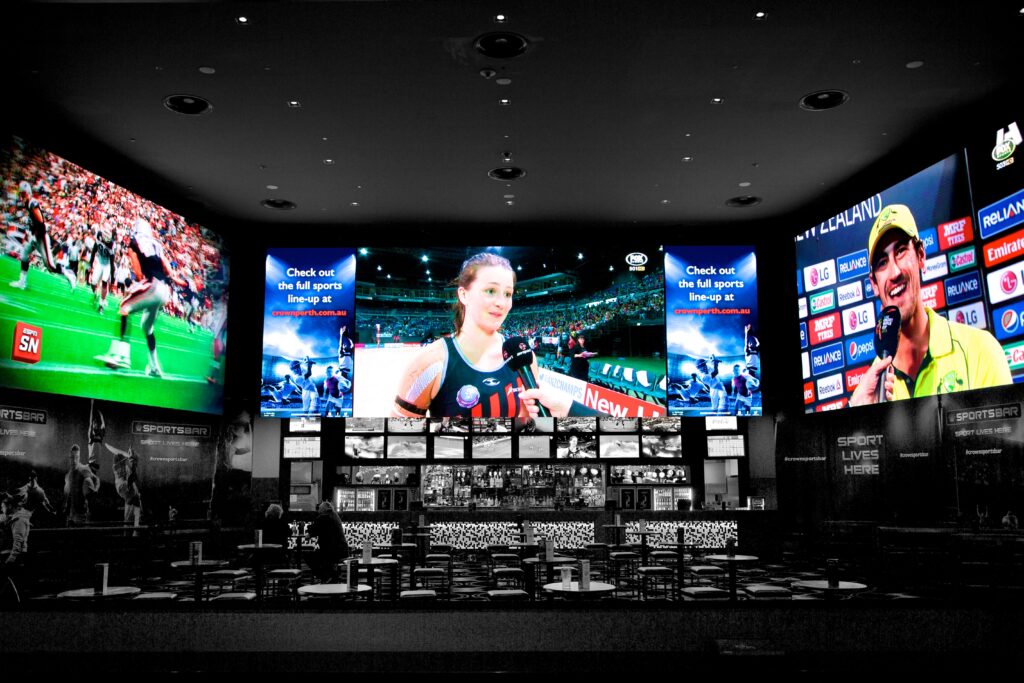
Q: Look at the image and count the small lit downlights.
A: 13